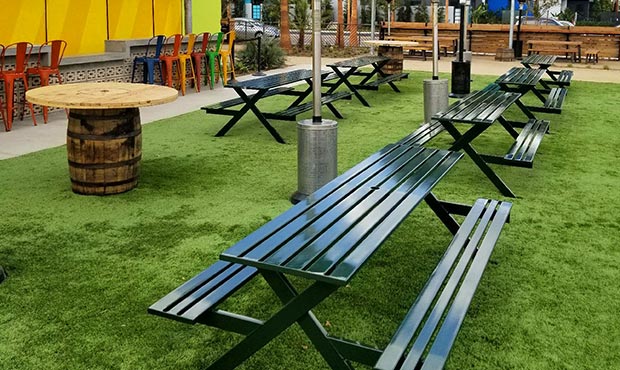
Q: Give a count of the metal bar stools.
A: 9